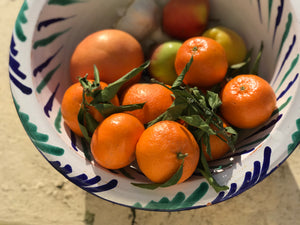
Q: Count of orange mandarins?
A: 7